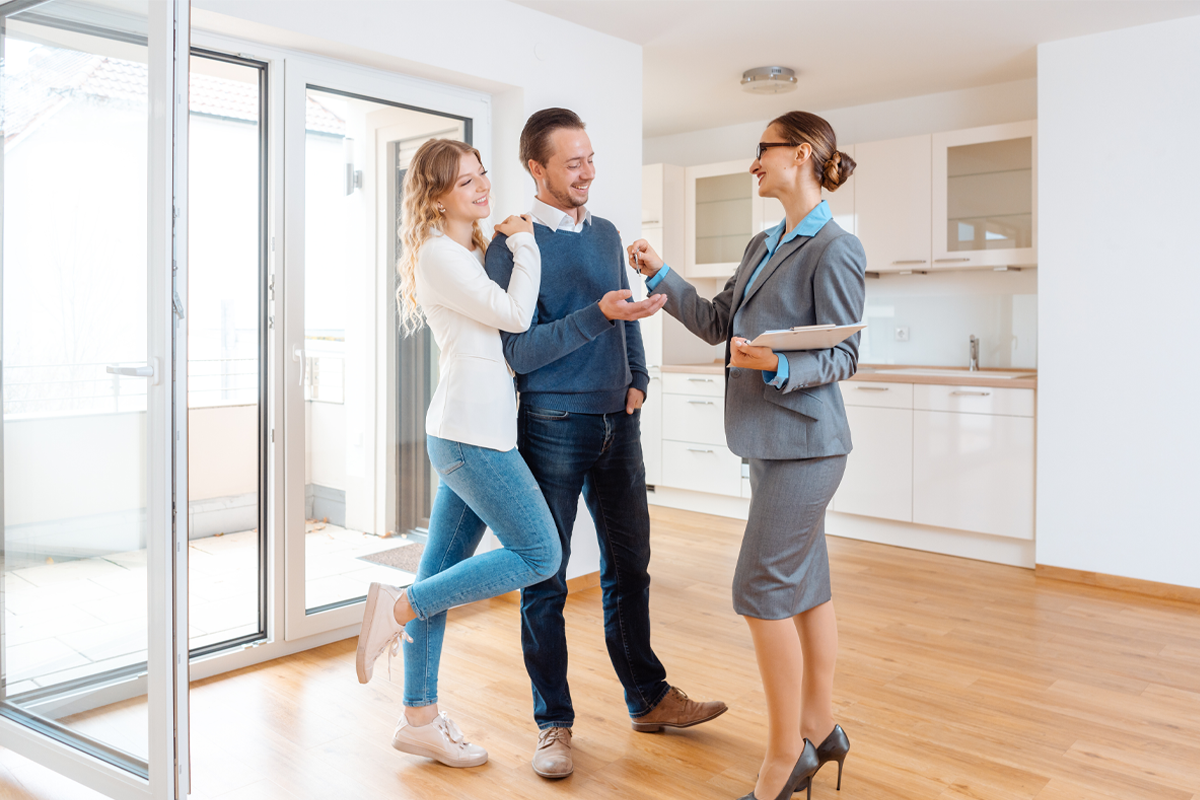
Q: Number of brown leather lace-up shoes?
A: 2